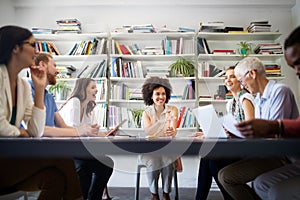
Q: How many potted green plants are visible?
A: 4